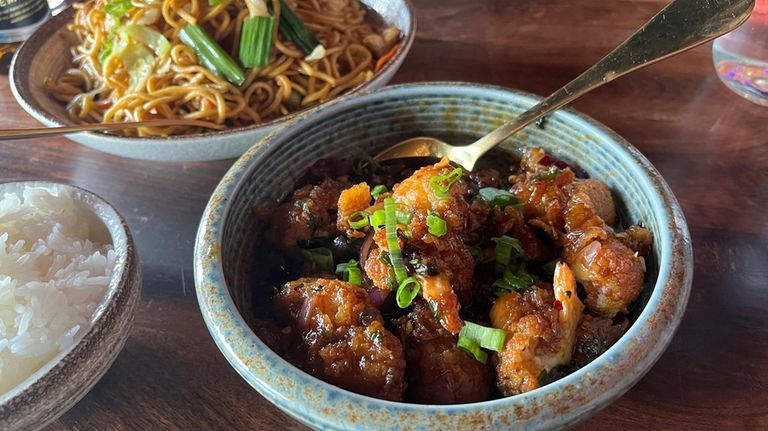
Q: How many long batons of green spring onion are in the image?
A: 3